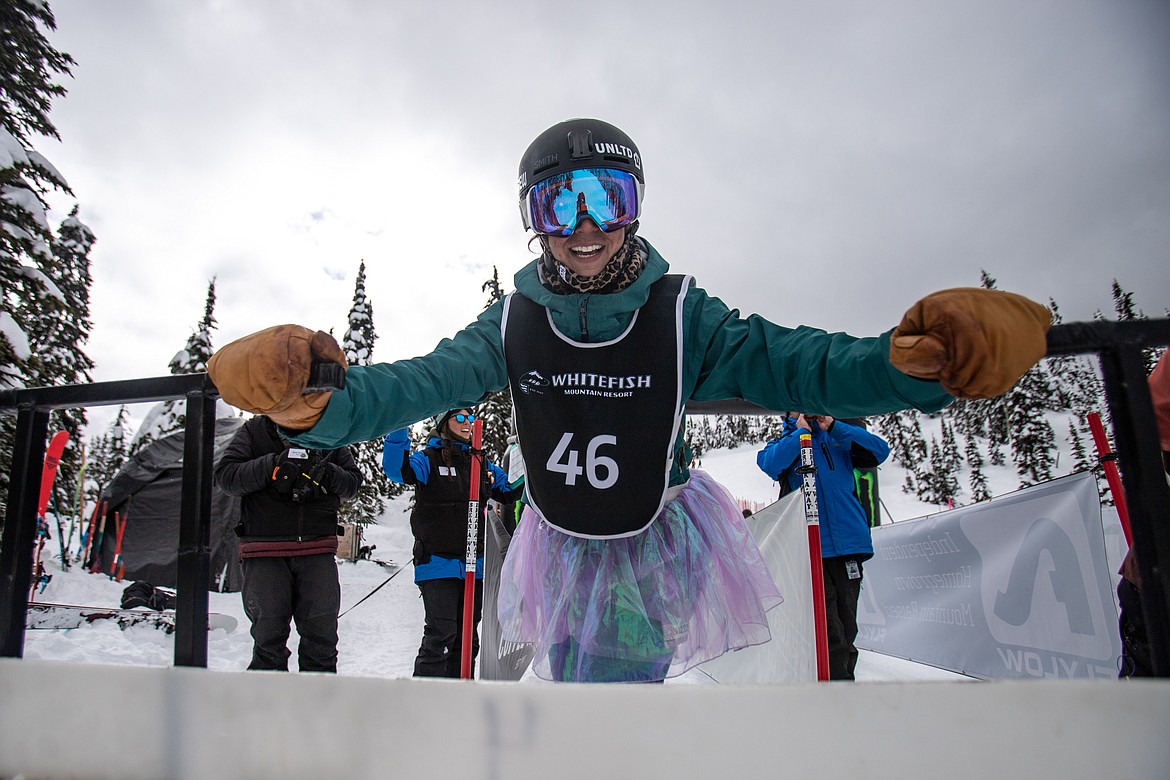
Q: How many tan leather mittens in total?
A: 2